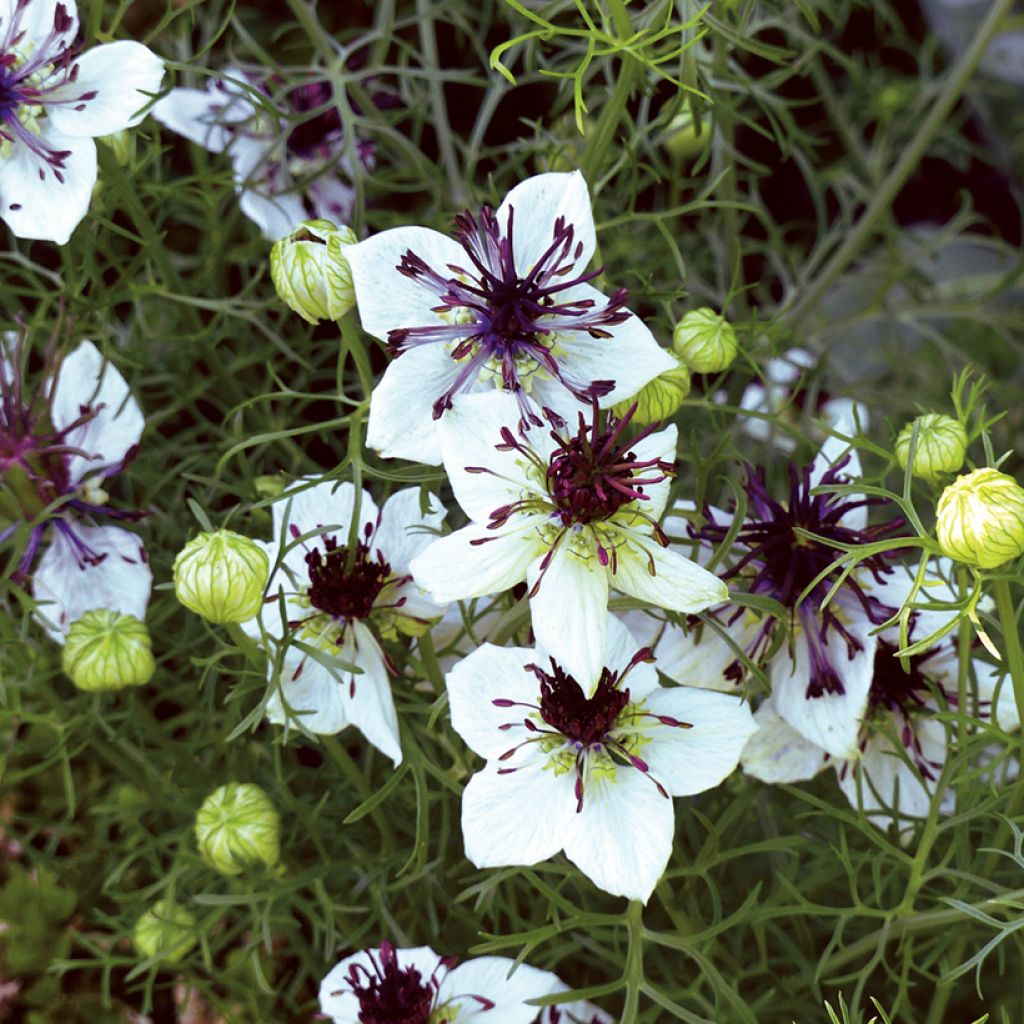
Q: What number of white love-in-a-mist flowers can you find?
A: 11